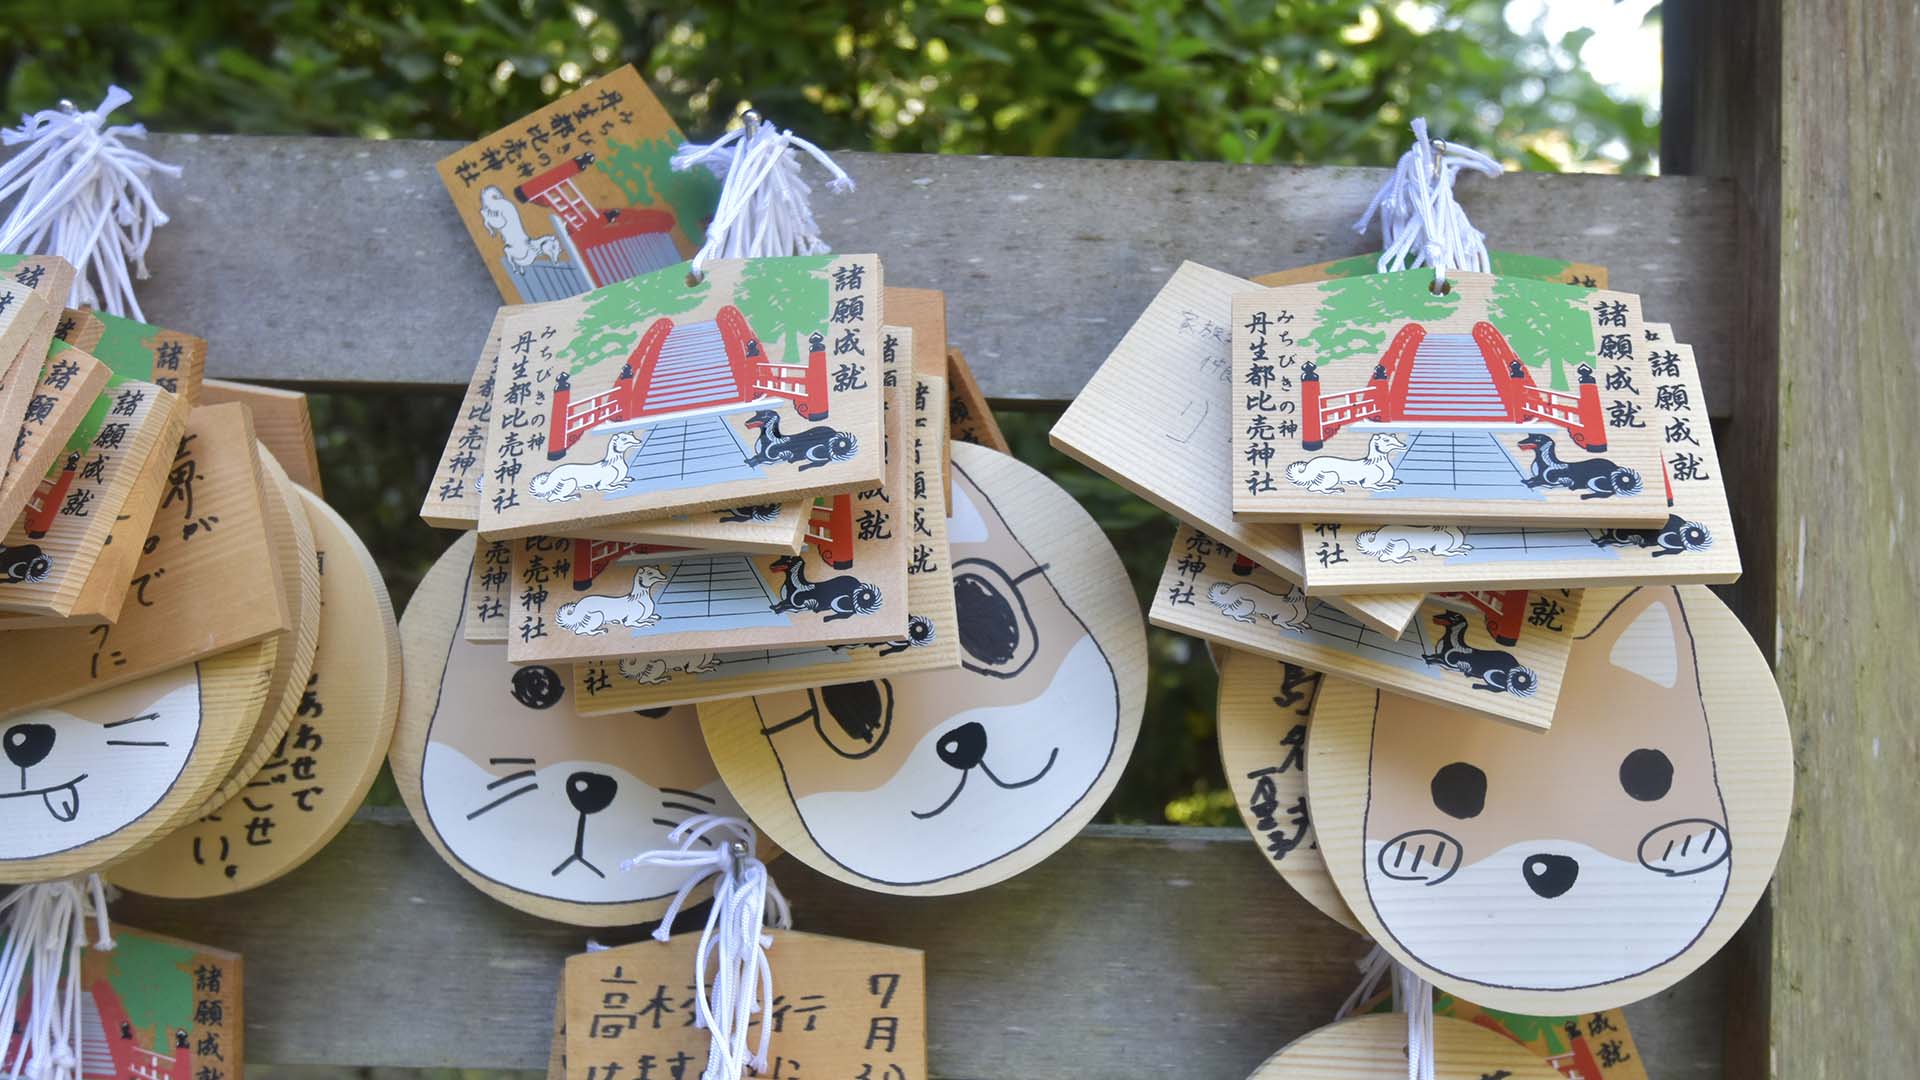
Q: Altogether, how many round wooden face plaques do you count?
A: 4